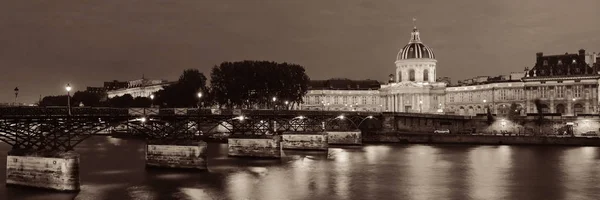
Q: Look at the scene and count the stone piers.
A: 5